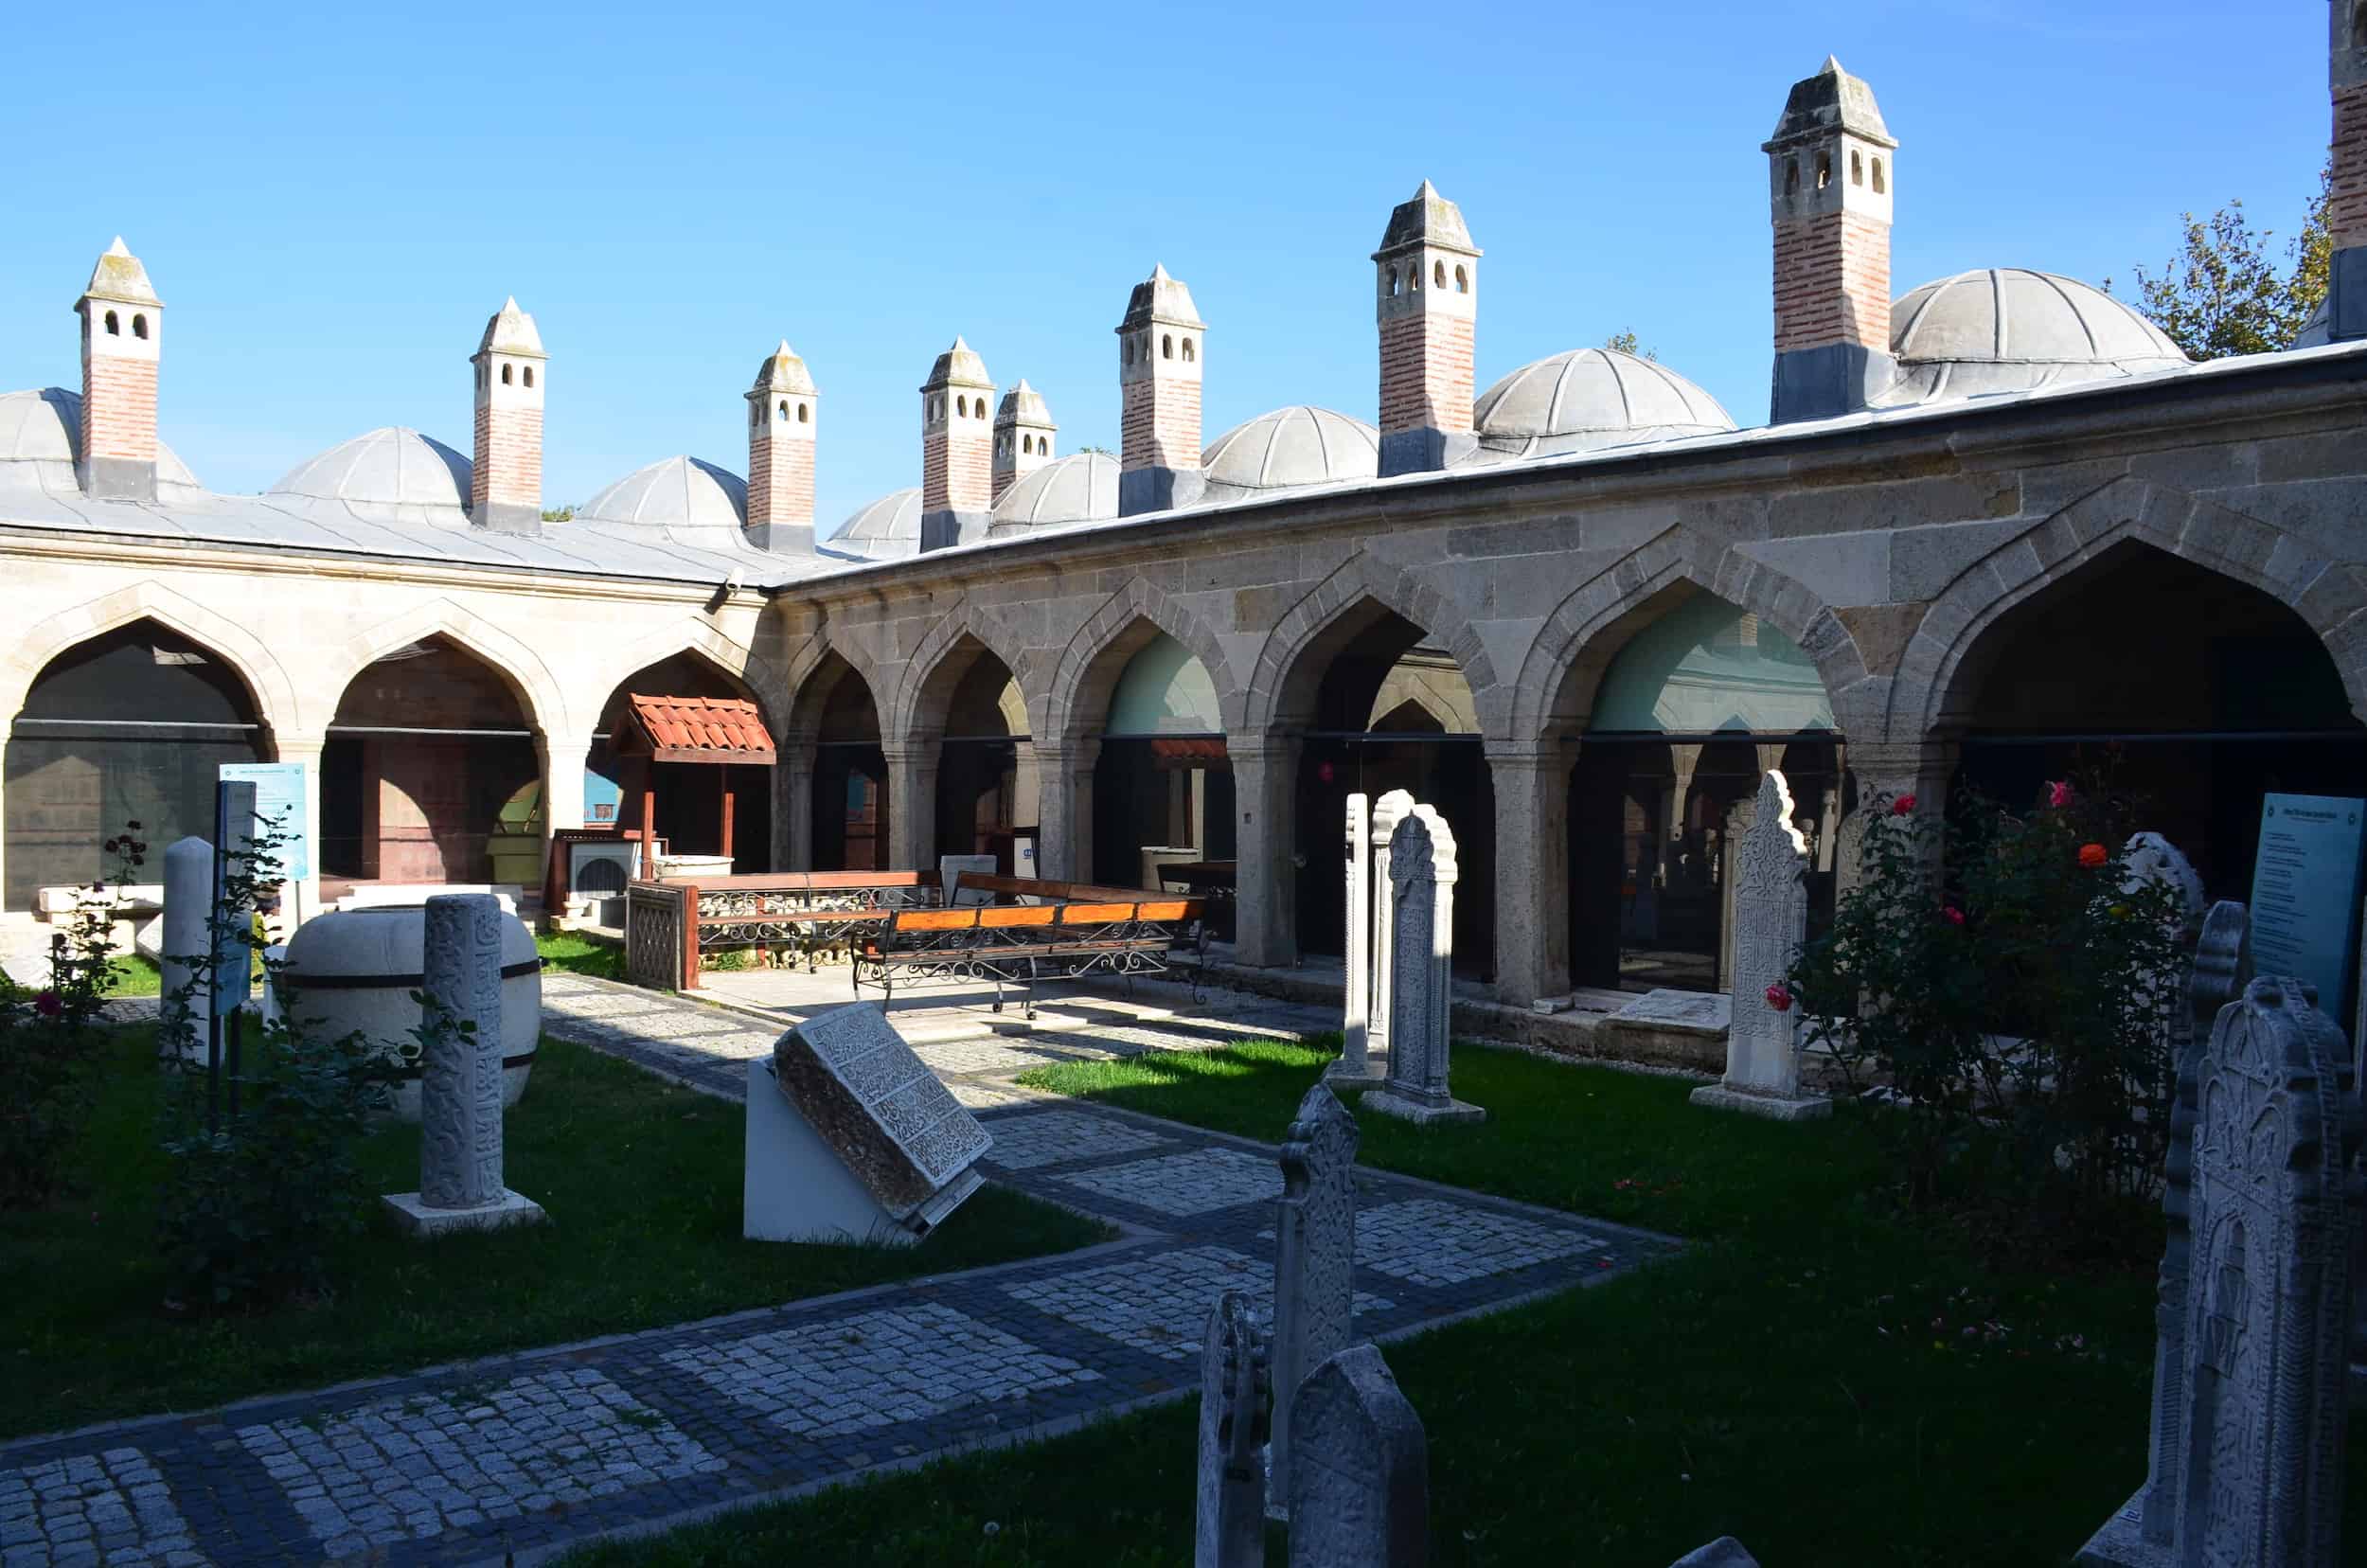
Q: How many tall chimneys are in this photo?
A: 9